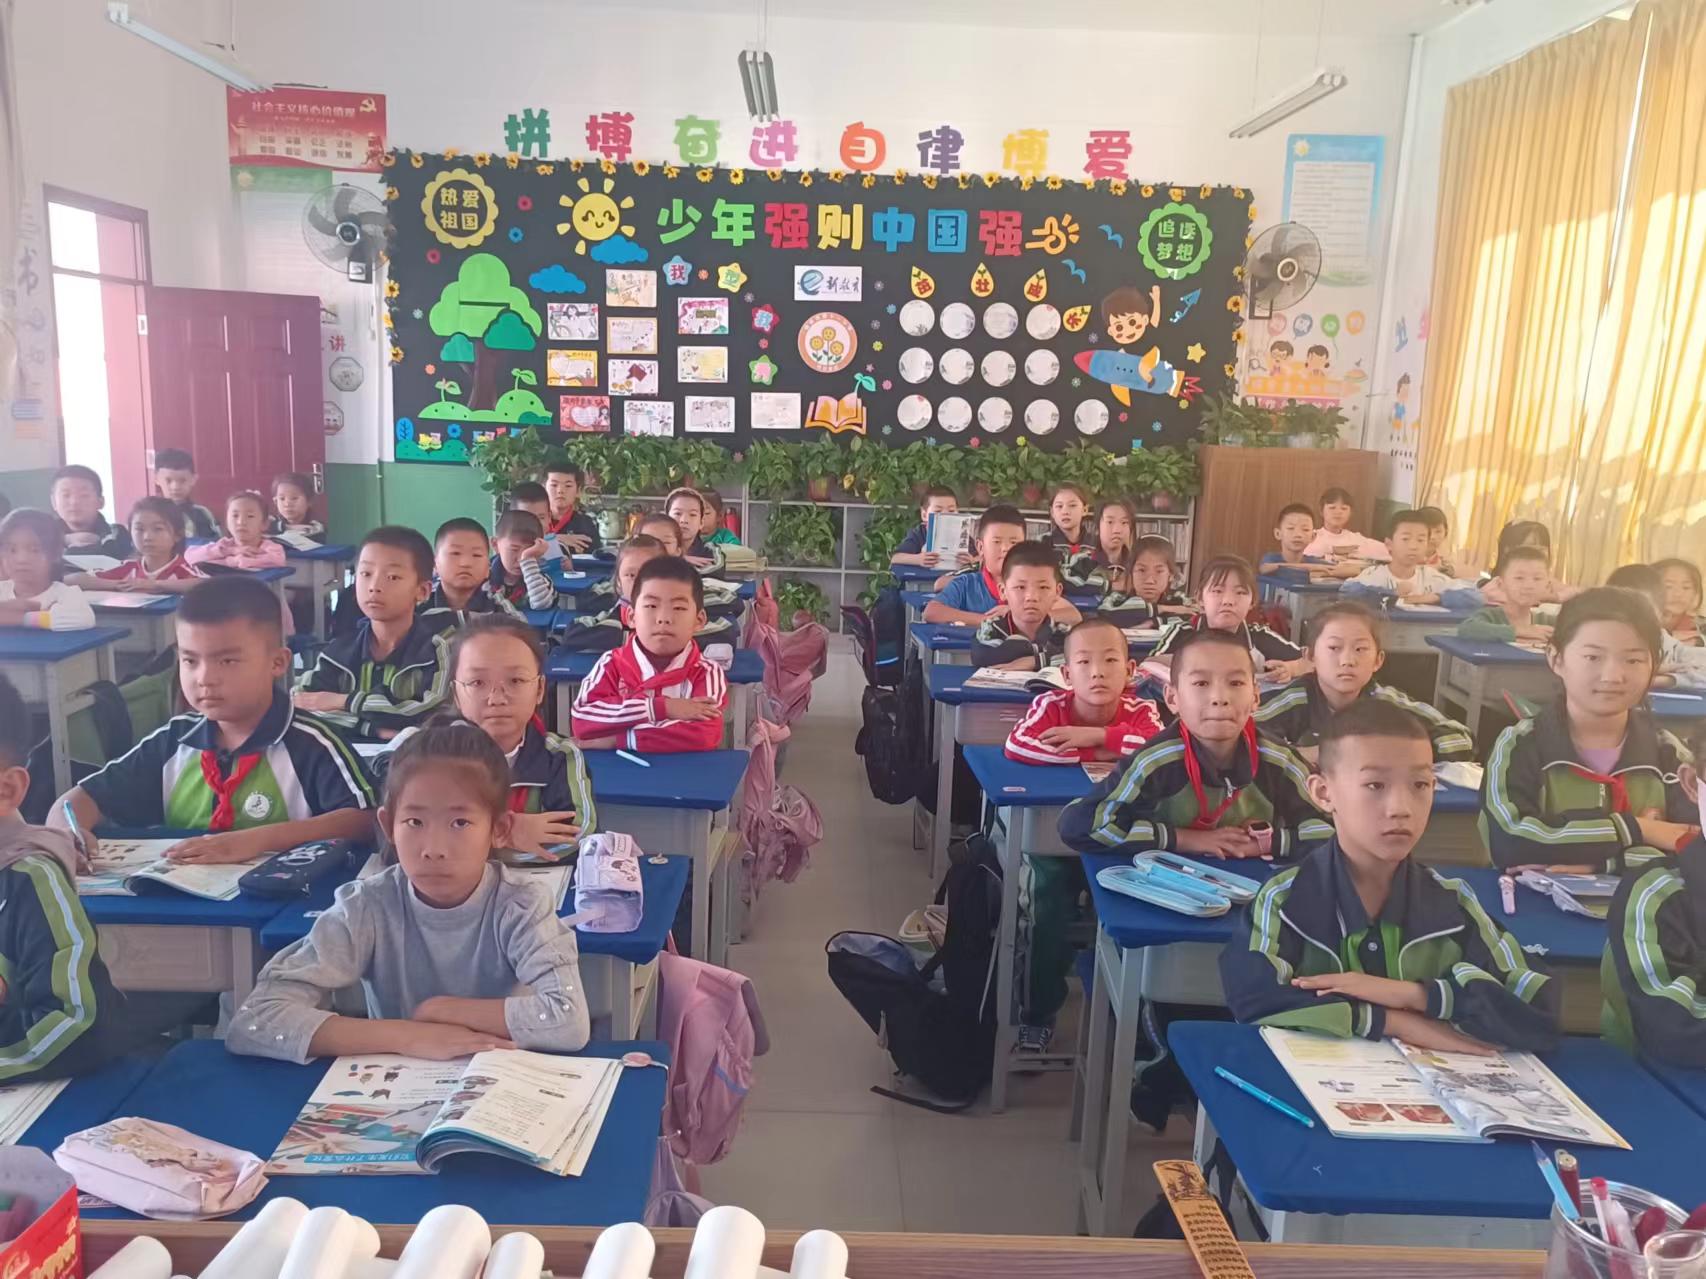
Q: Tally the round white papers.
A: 13